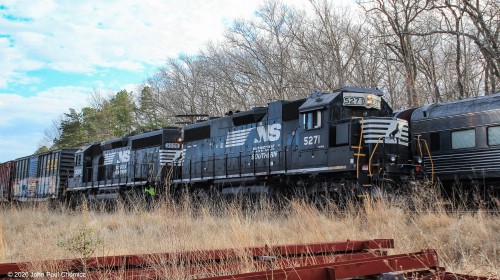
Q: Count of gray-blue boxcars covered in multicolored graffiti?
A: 1